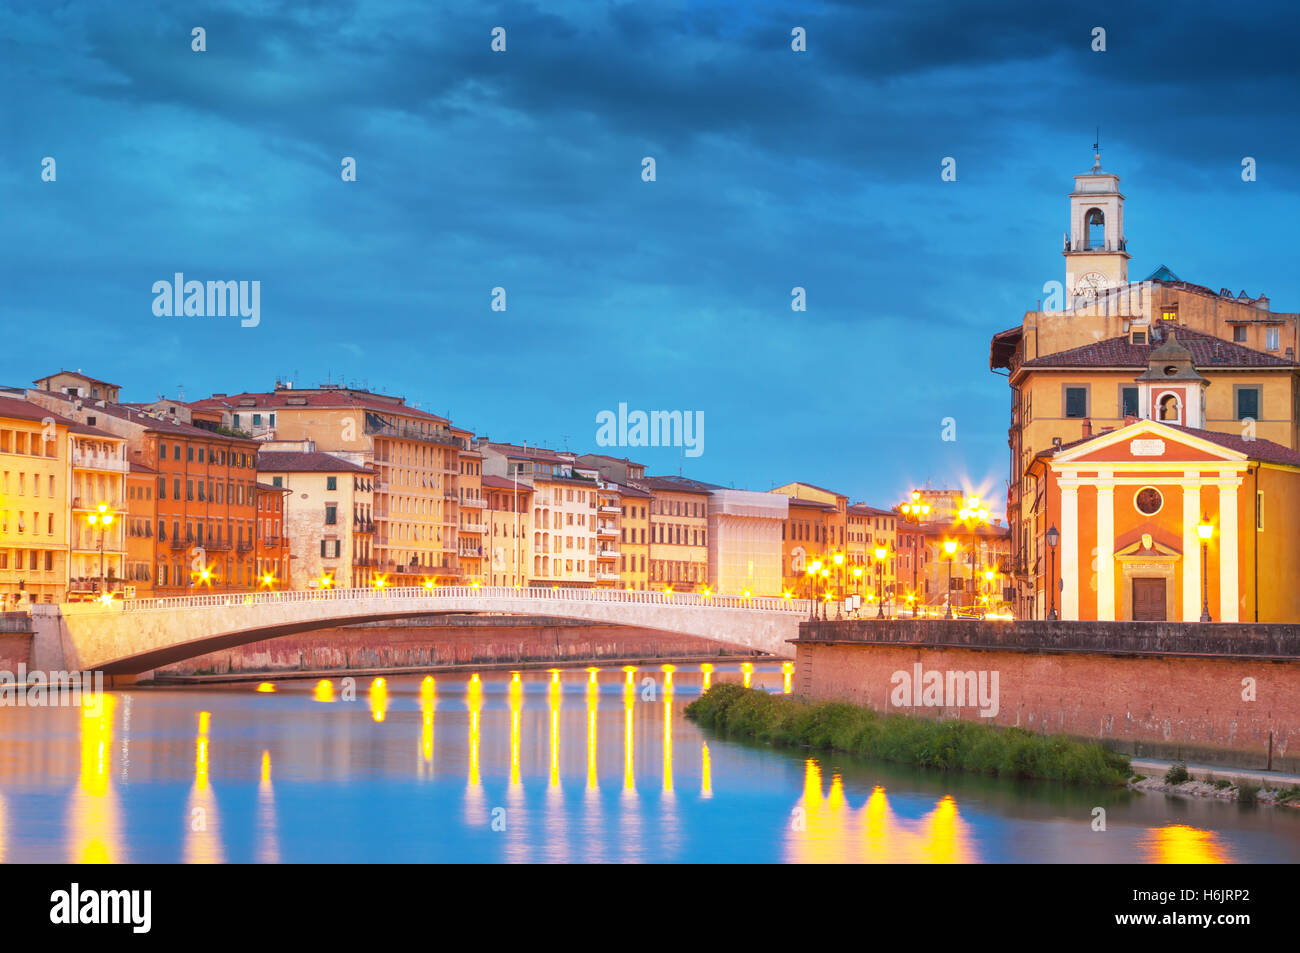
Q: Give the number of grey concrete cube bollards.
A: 0